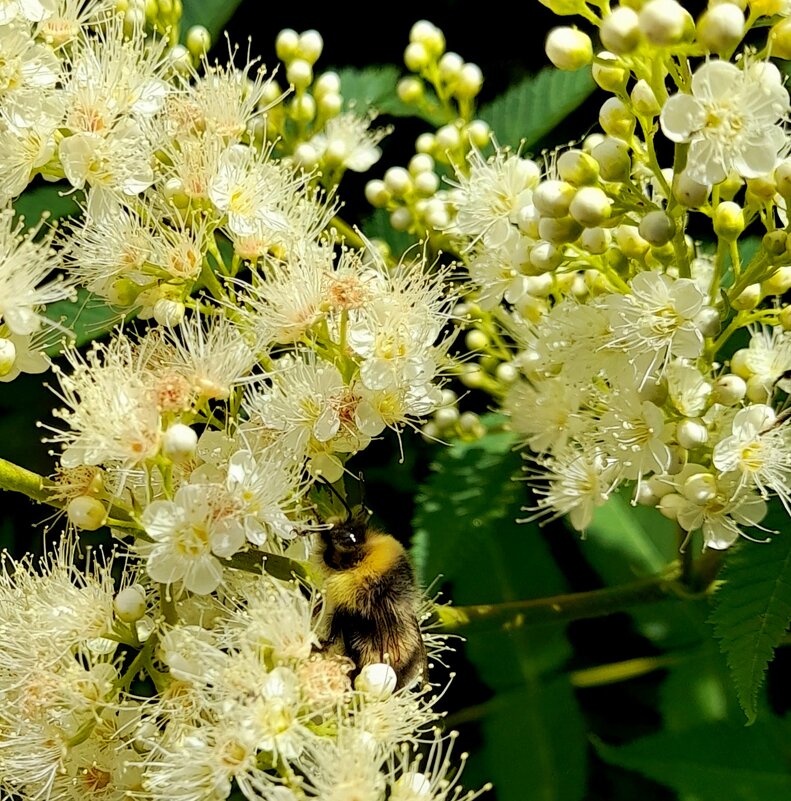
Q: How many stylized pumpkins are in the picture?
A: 0